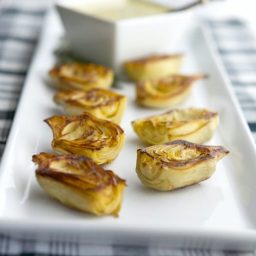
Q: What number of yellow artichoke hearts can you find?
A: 8